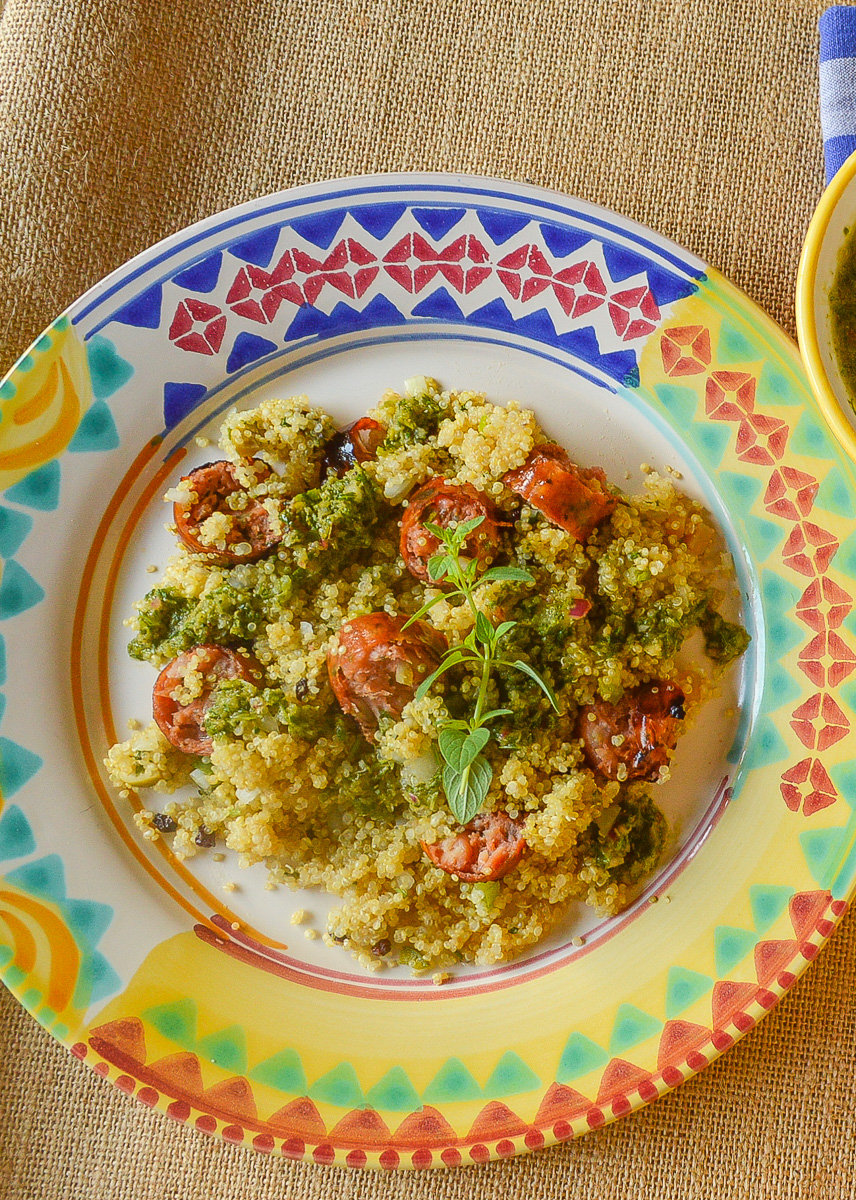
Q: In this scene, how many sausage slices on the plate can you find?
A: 8